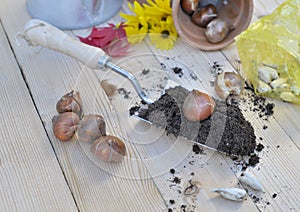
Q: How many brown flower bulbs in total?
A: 9